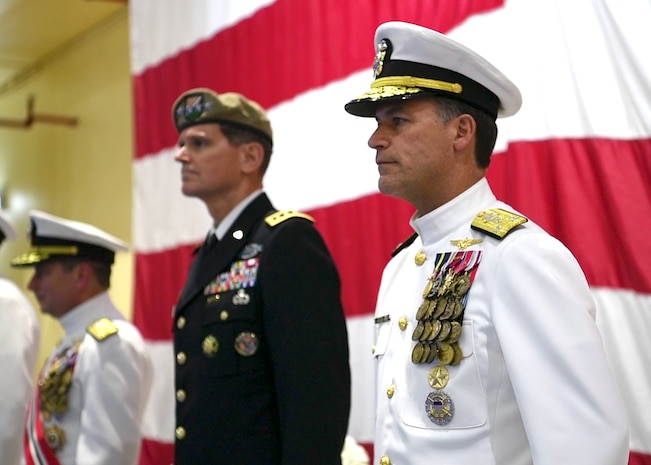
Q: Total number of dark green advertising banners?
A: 0